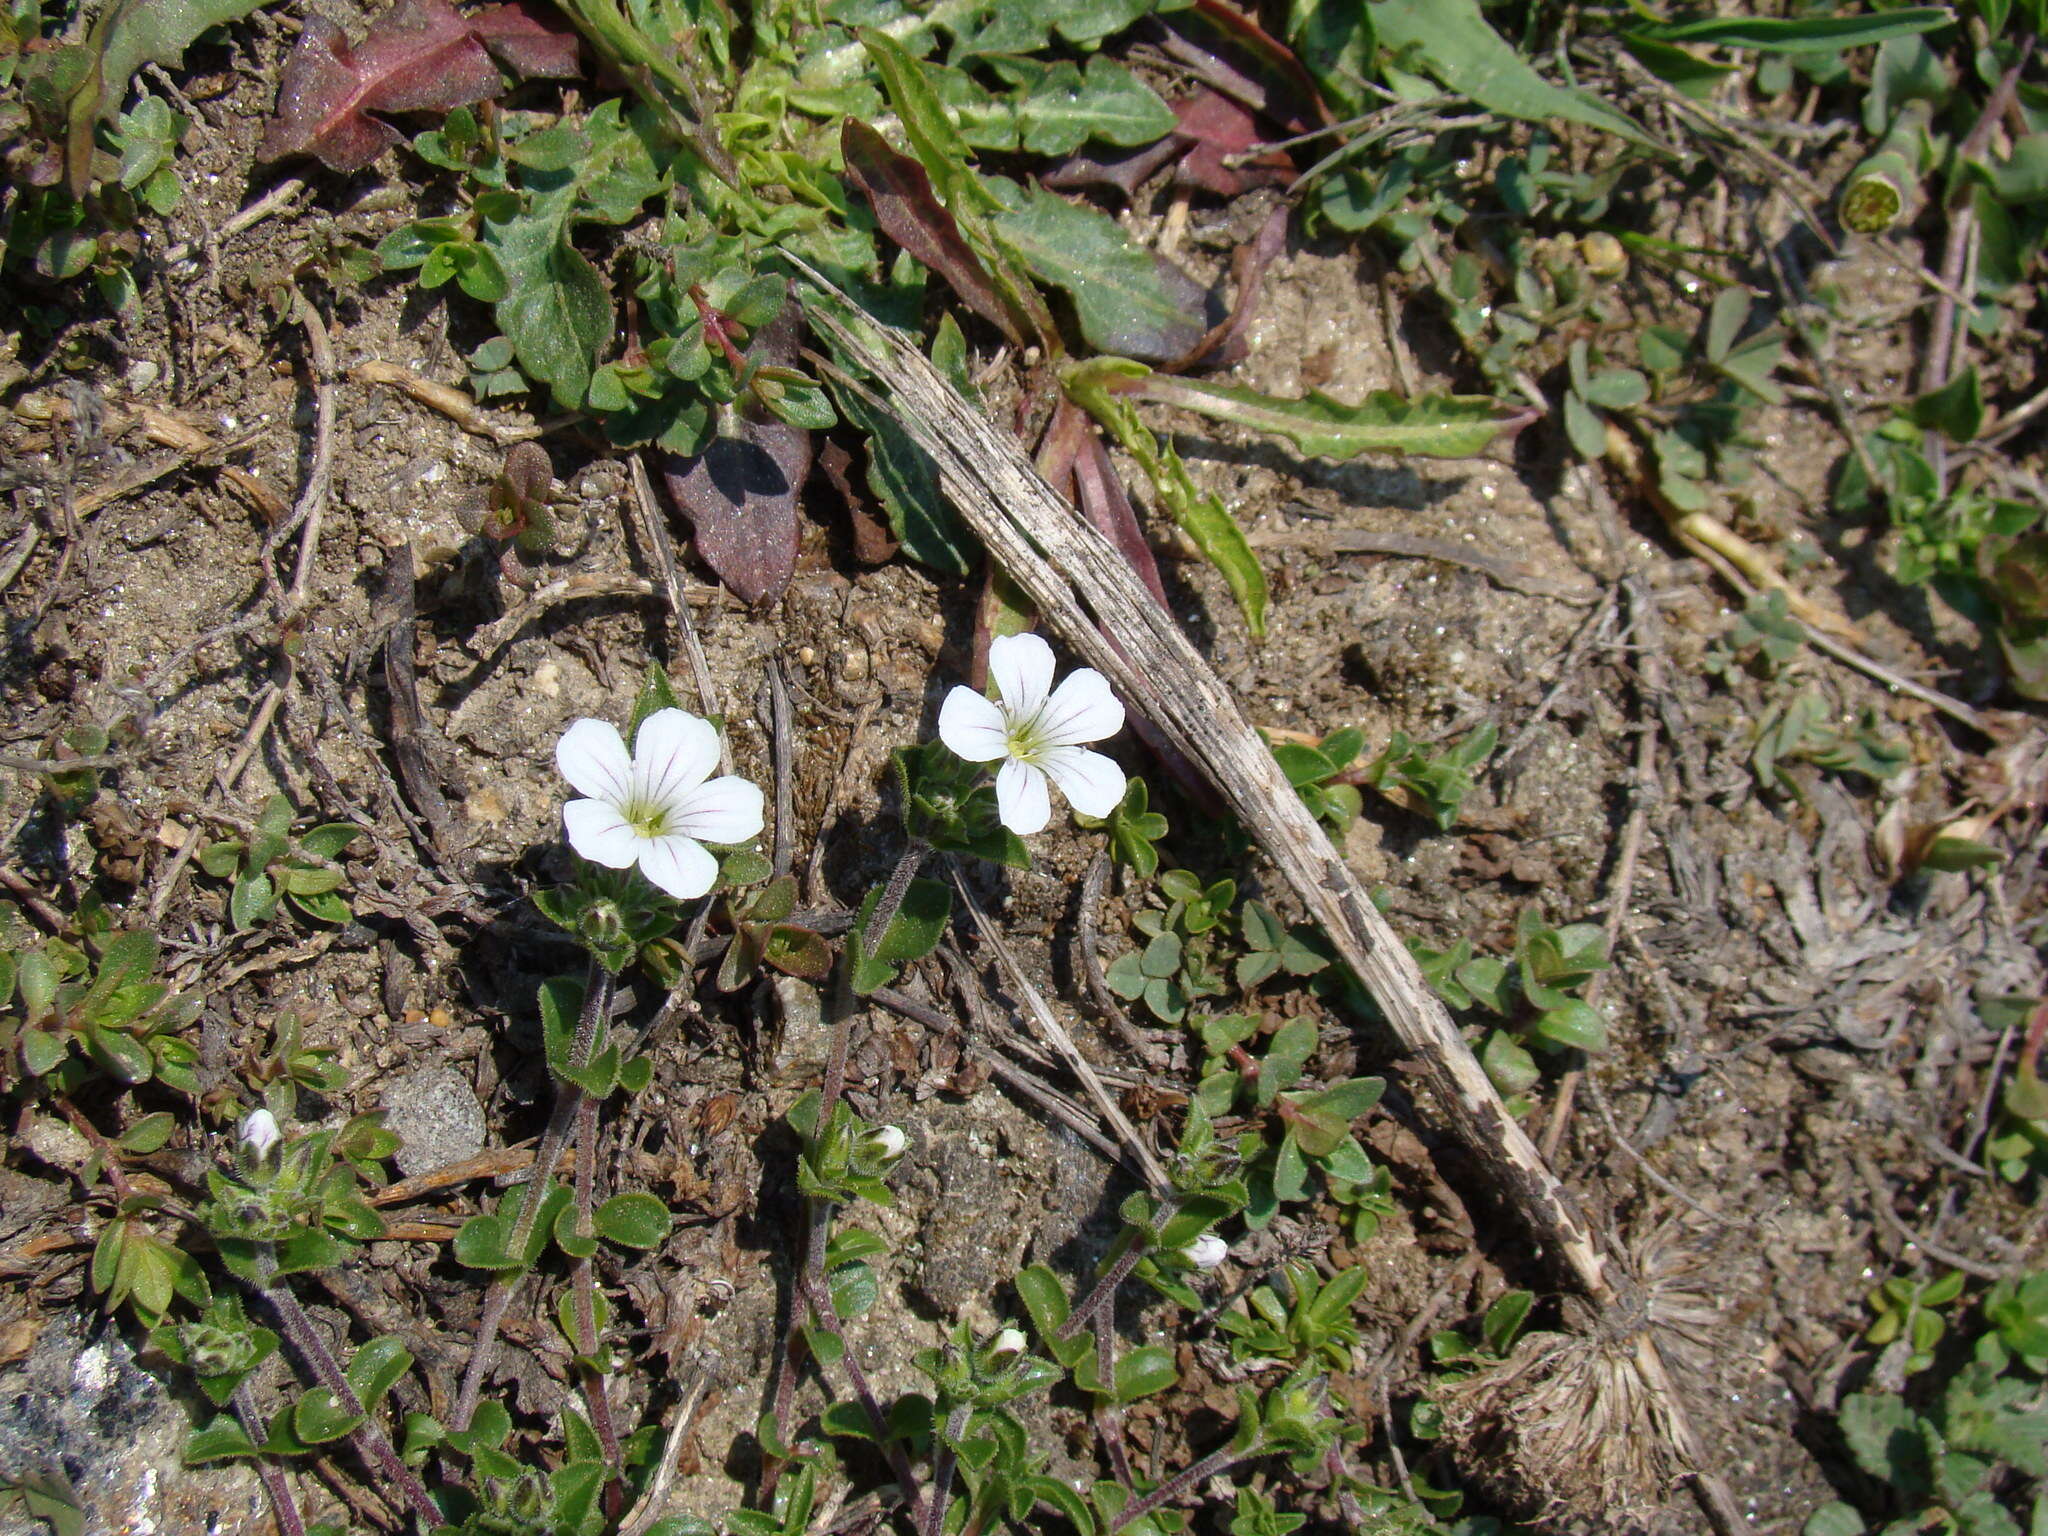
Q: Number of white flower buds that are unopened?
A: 4